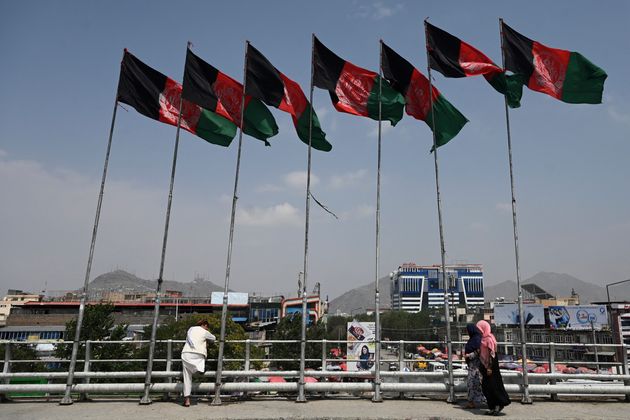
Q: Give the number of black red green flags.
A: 7